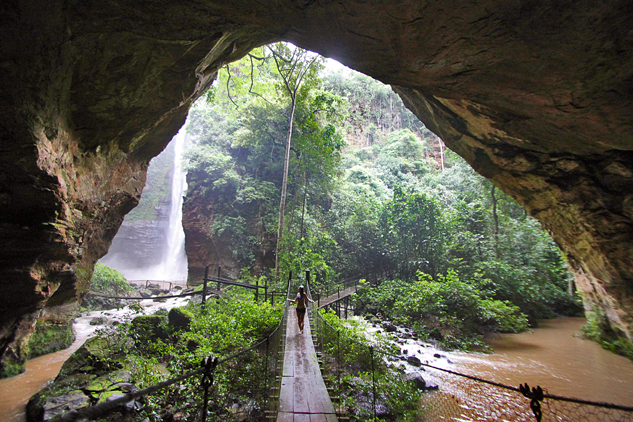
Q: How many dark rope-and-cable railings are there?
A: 2